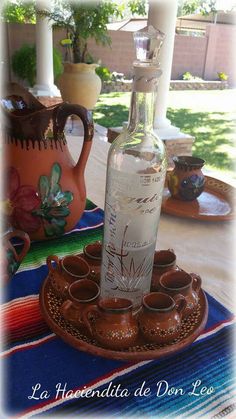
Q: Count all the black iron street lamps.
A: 0